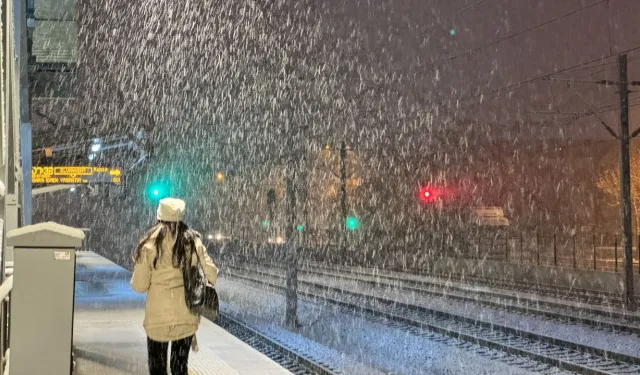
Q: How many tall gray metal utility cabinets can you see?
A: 1